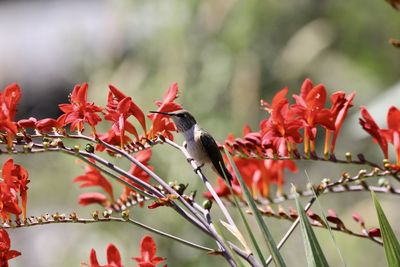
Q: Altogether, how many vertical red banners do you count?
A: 0